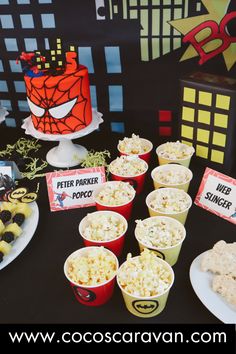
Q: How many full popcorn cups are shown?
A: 10